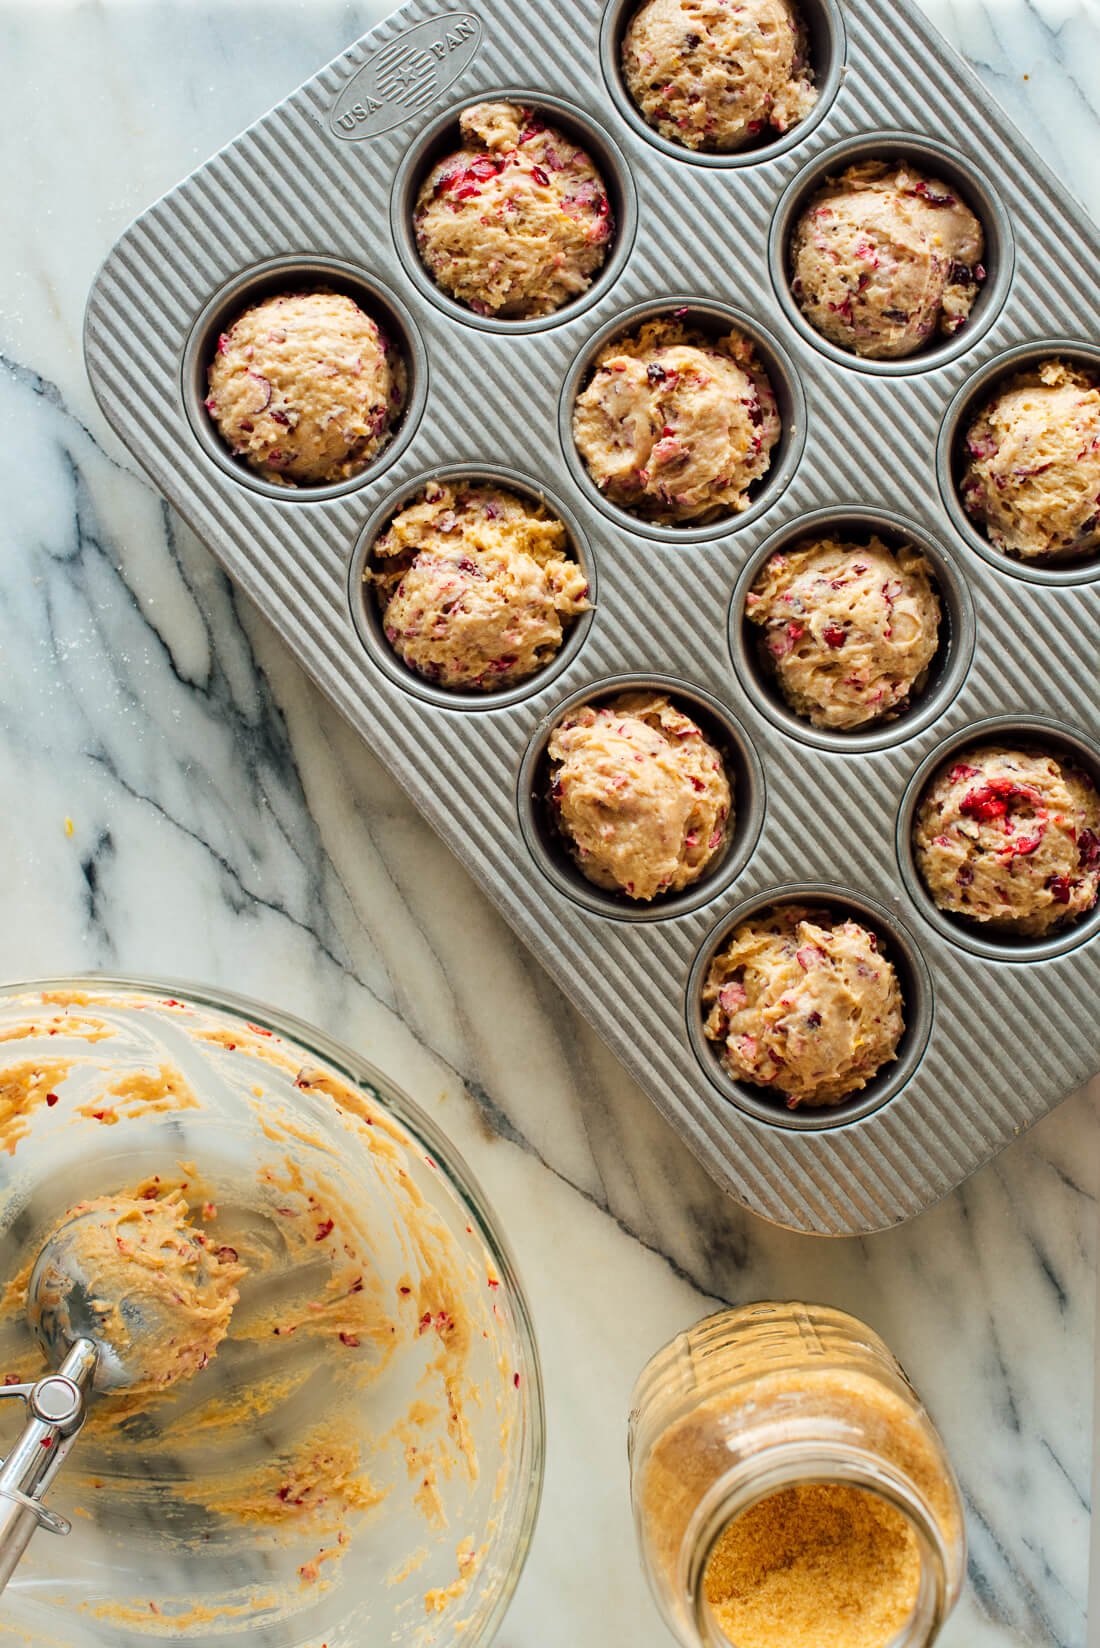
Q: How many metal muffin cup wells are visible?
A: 11